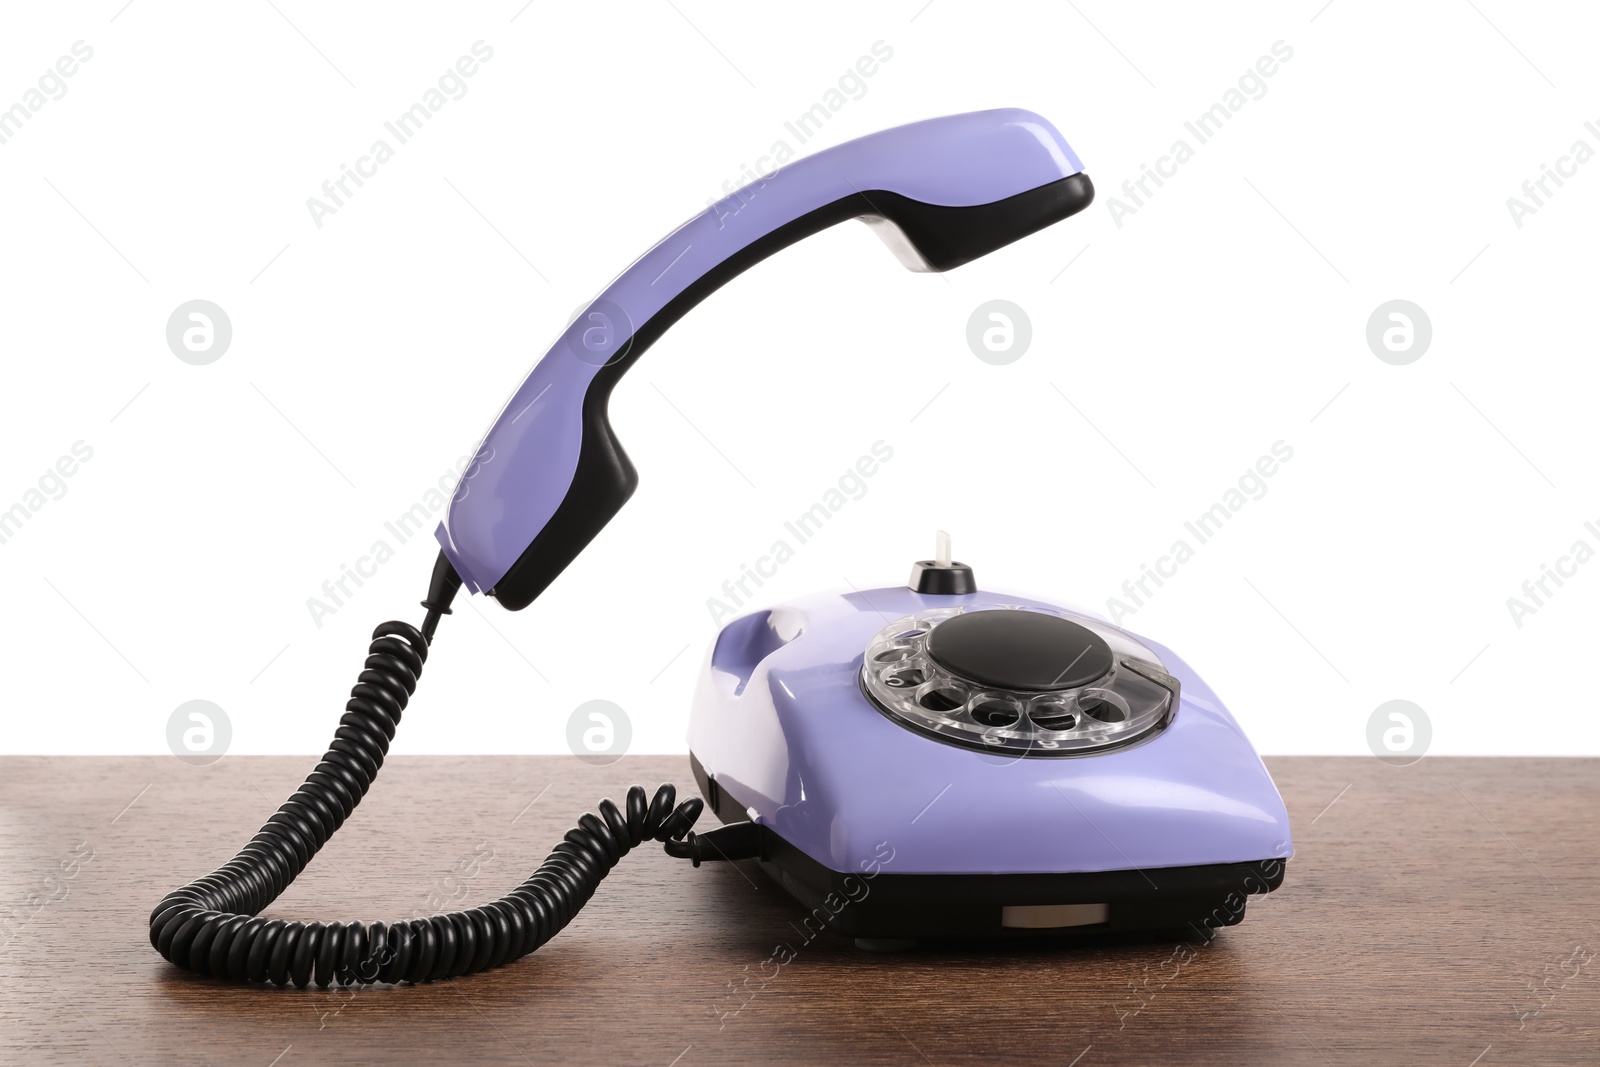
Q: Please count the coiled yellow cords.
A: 0